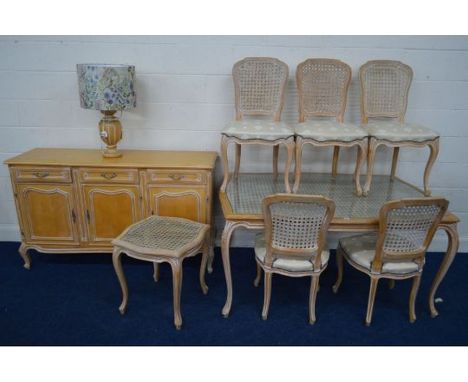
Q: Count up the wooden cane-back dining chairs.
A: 5